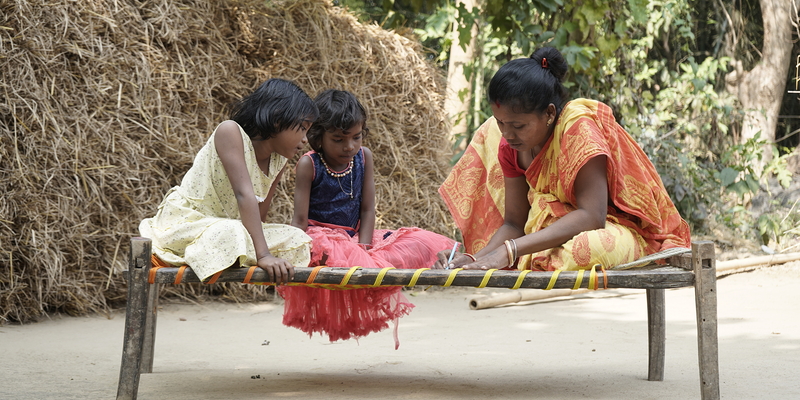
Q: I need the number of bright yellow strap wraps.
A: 9